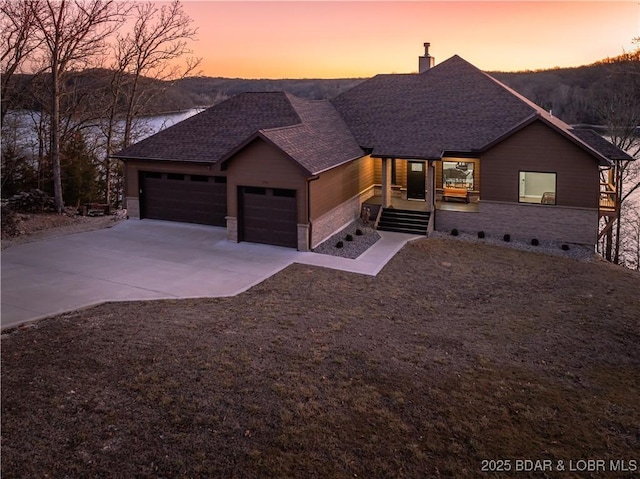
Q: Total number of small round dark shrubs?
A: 8